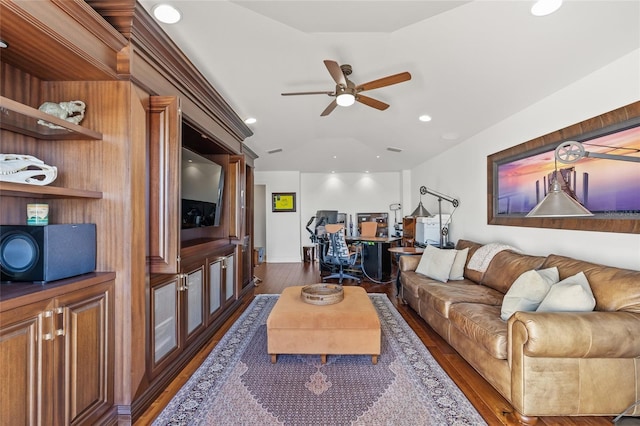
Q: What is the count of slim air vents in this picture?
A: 2